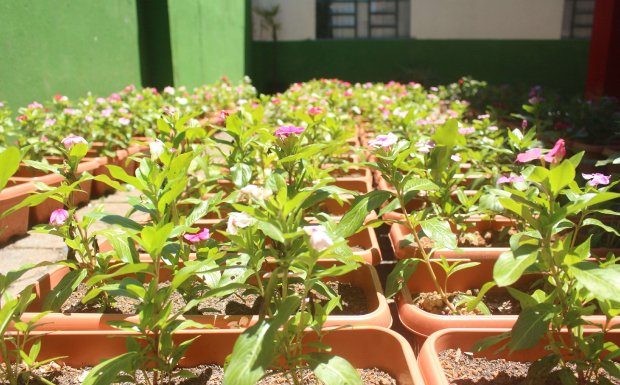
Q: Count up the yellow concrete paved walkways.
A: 1